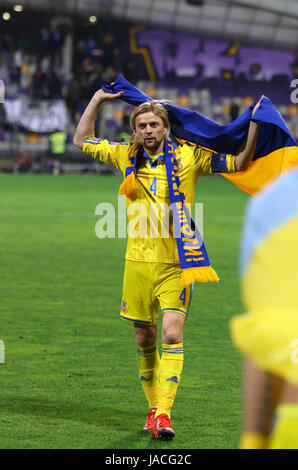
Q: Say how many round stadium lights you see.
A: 3